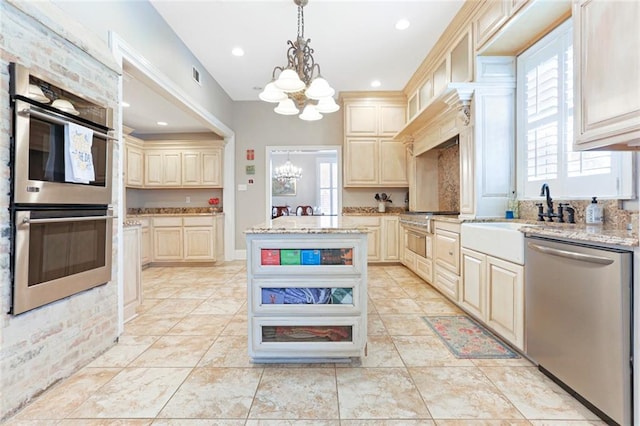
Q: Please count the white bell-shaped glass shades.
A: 6